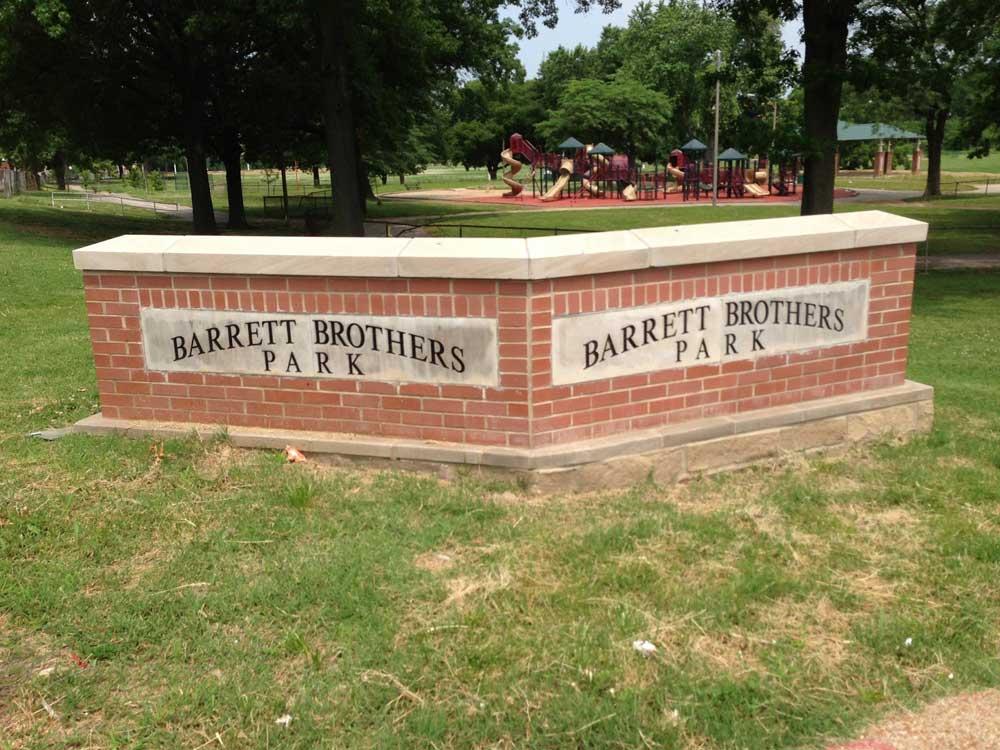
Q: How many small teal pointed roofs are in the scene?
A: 4